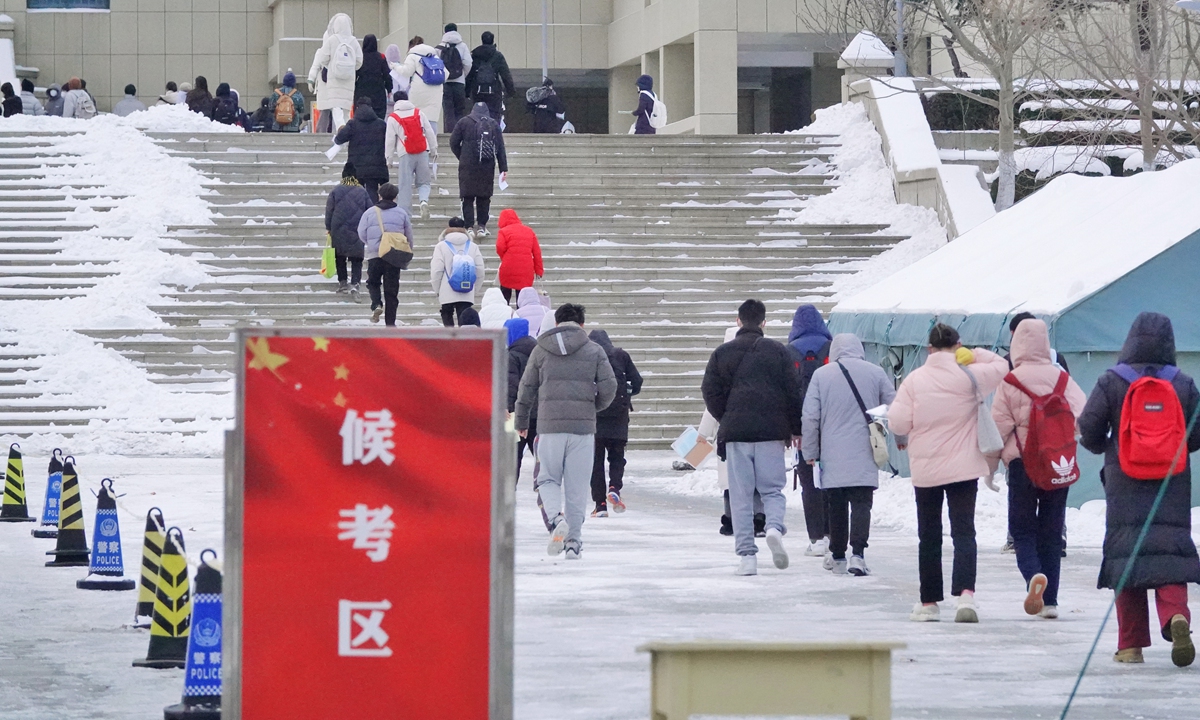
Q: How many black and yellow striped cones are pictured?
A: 4